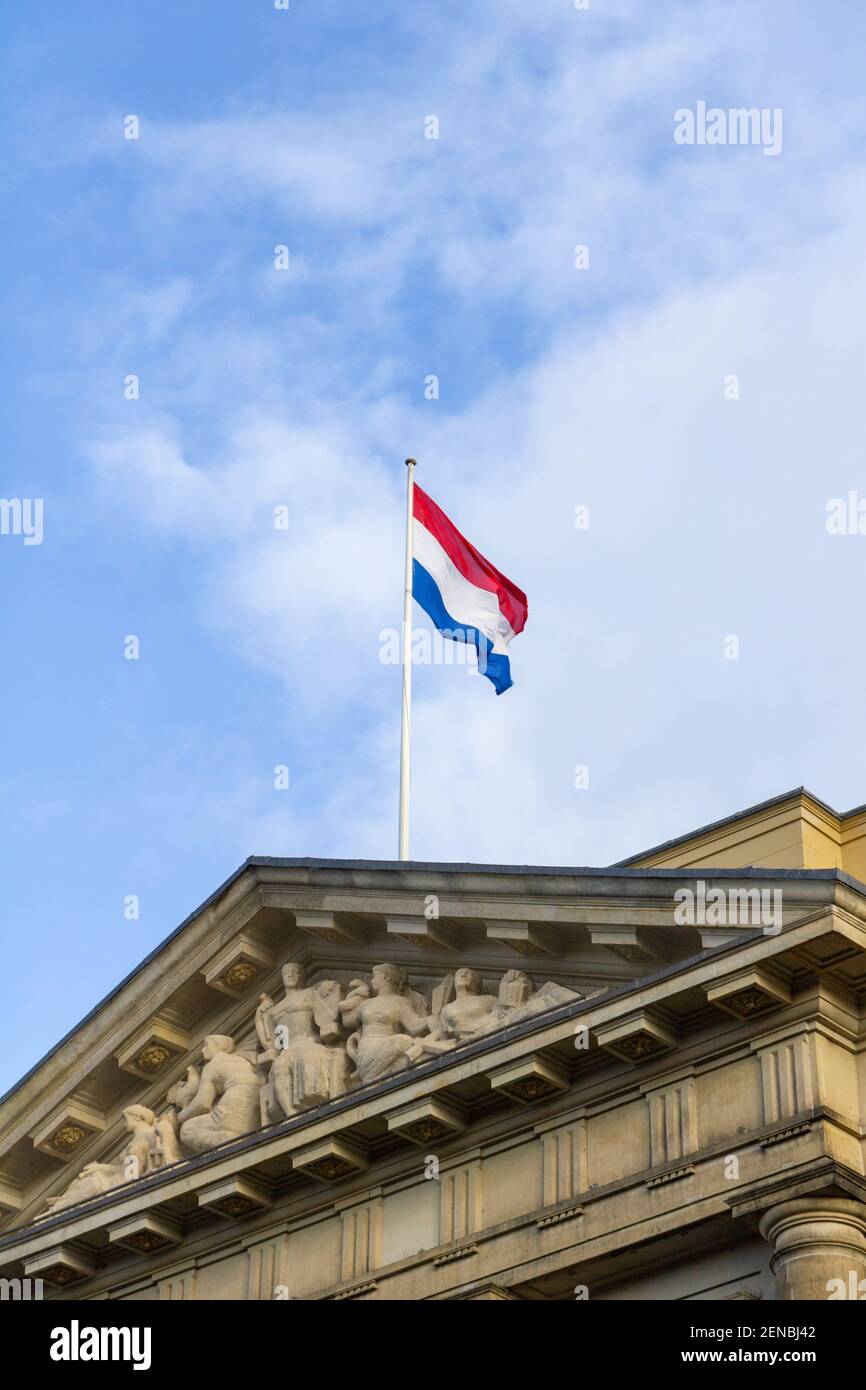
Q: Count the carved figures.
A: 5